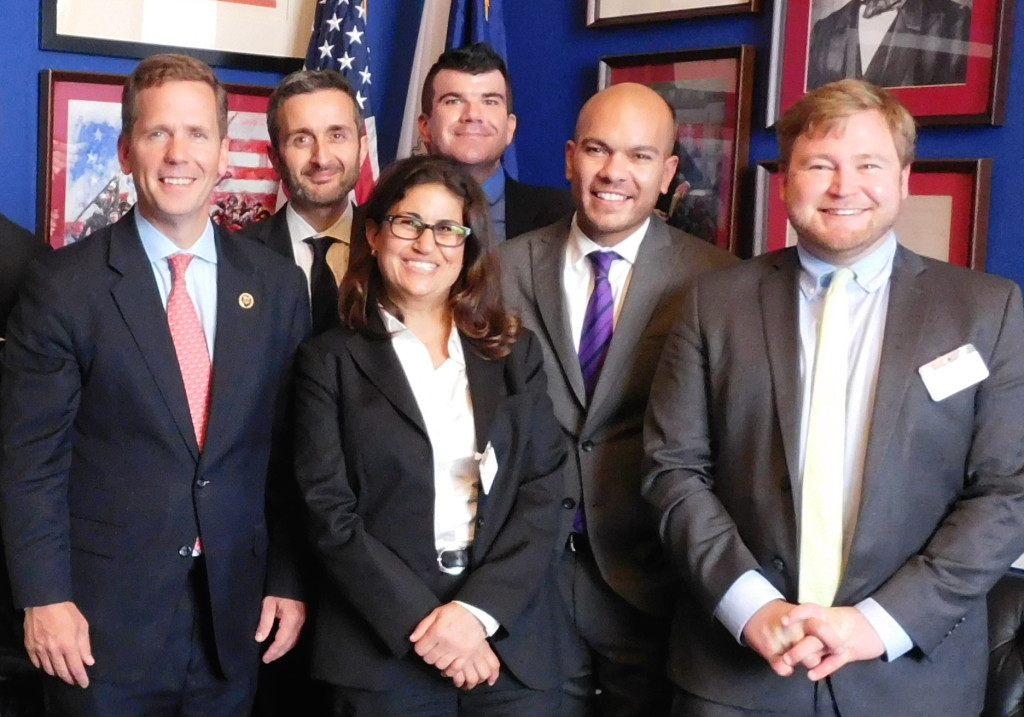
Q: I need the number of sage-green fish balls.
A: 0